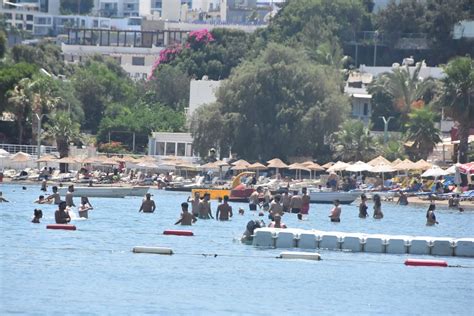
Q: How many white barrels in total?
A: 2